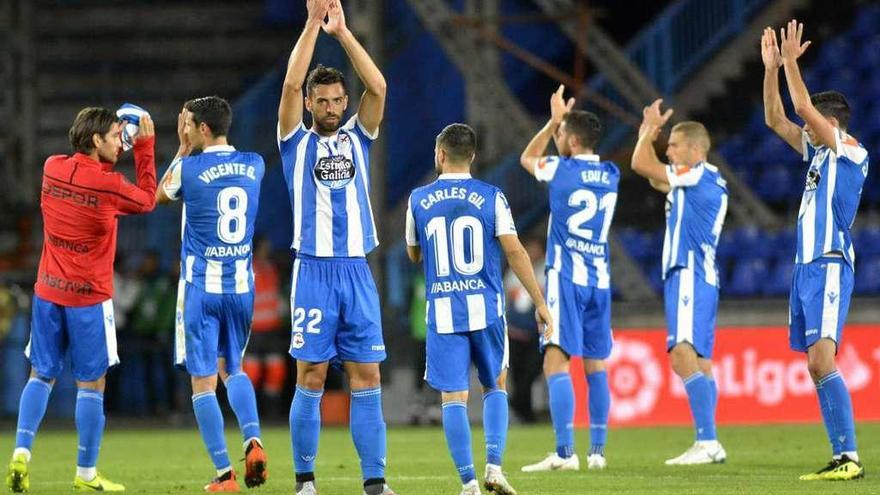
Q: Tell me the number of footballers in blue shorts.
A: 7